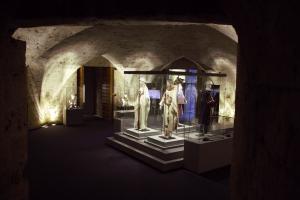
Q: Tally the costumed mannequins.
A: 4